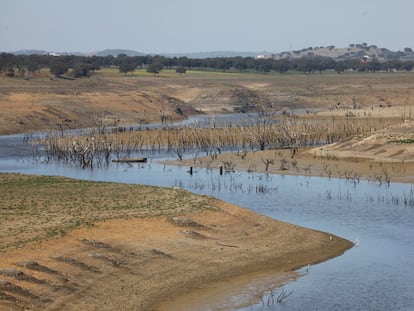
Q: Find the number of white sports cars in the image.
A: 0